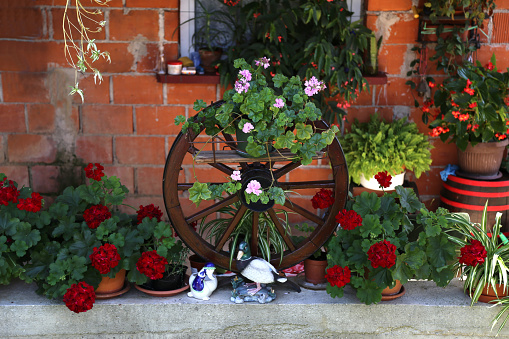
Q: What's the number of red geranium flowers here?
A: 14